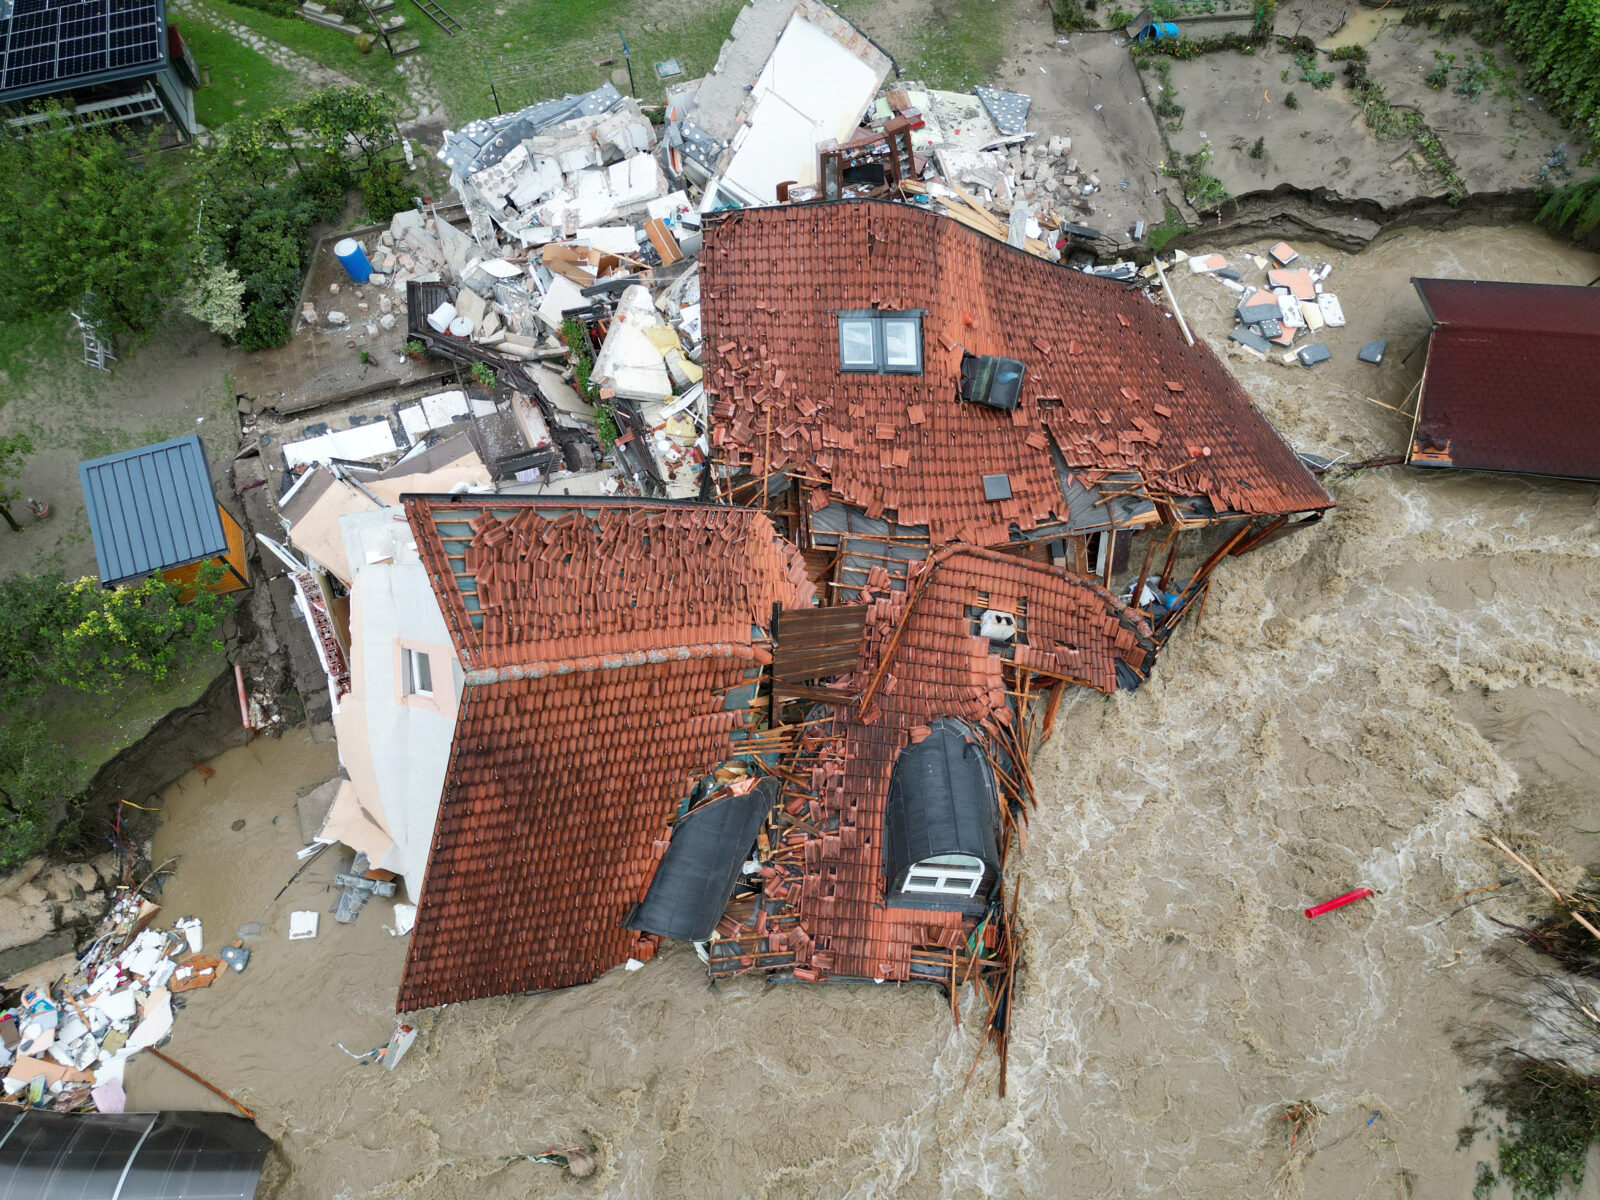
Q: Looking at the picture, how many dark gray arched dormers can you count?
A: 2